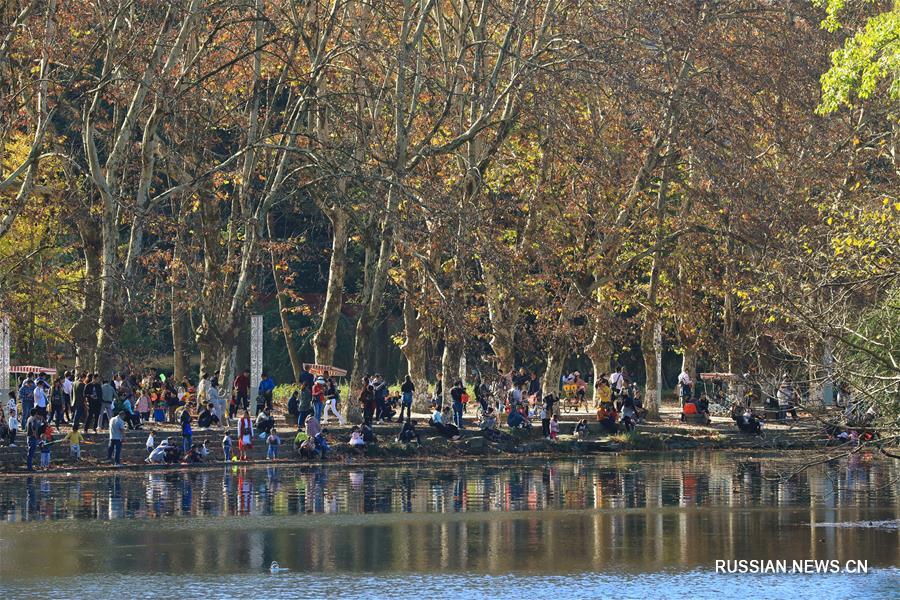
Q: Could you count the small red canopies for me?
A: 3